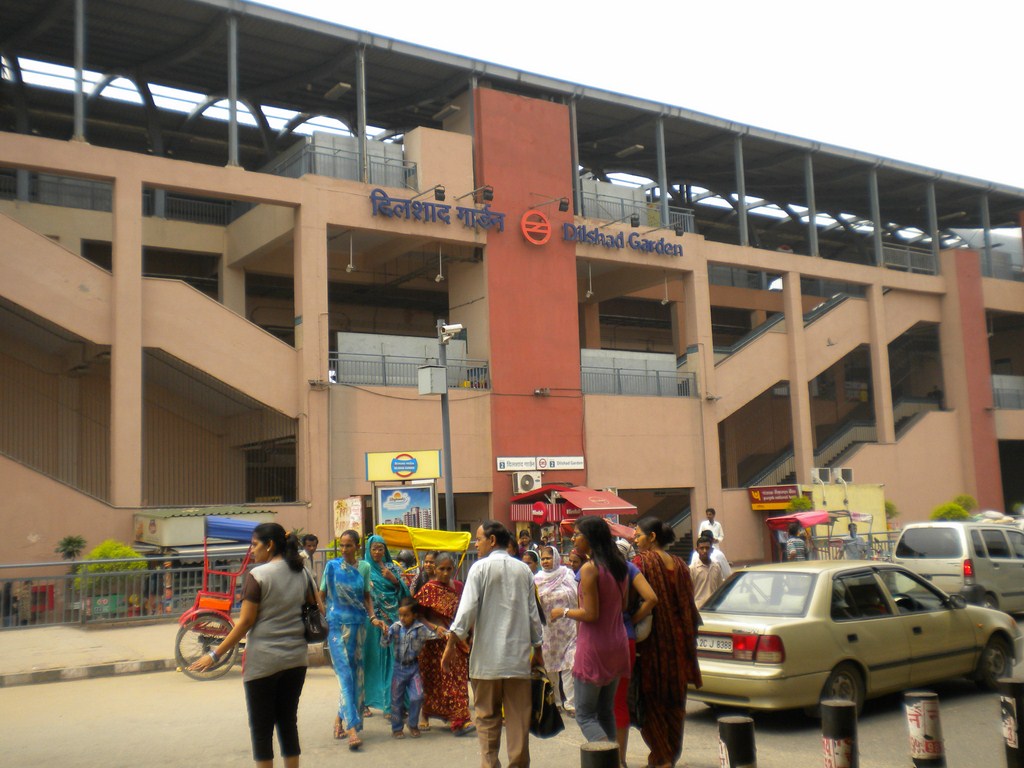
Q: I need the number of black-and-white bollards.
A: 5